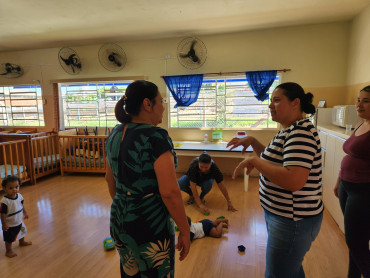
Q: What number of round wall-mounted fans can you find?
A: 4